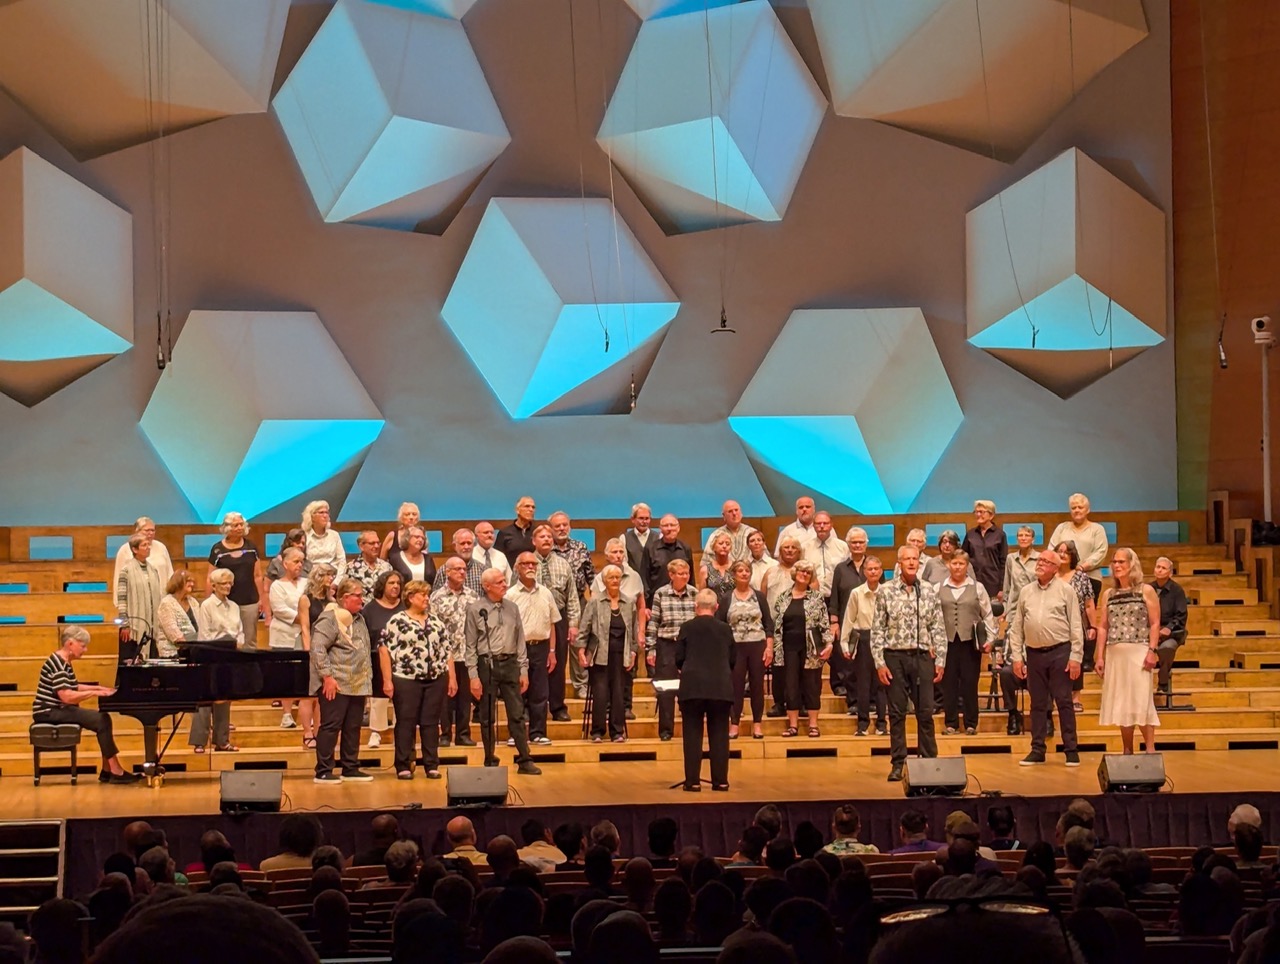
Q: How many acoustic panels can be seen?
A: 11